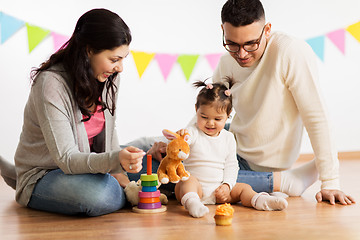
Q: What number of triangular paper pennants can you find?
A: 10